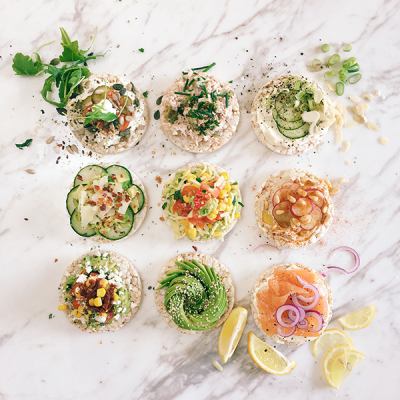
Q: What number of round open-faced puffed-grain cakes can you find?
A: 9